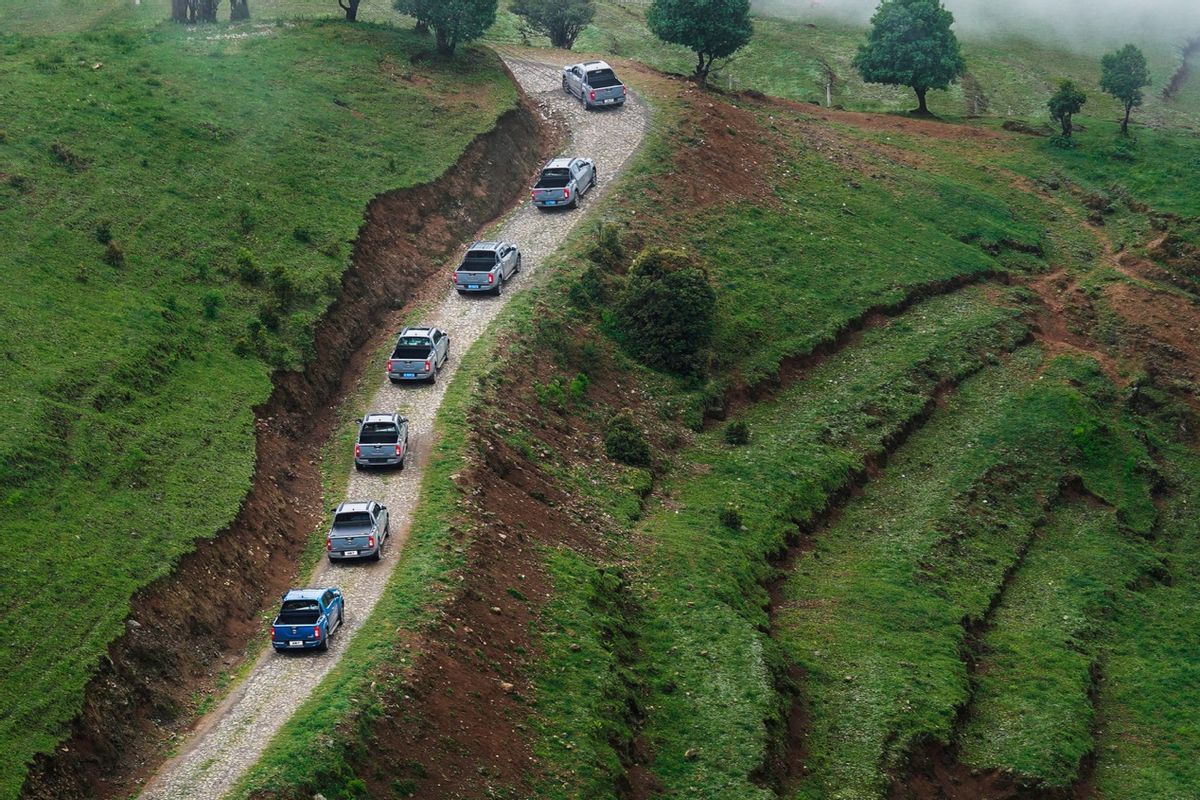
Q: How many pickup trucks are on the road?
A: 7